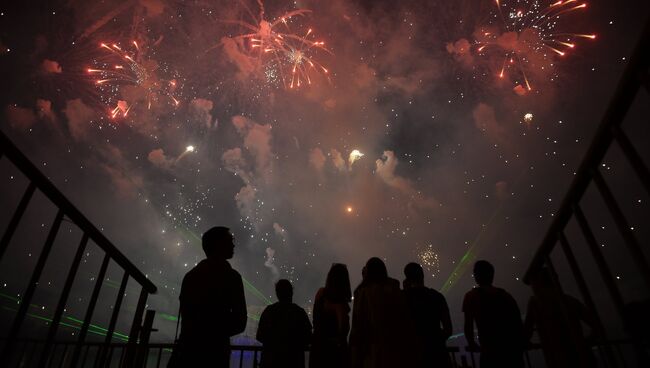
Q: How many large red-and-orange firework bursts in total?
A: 3